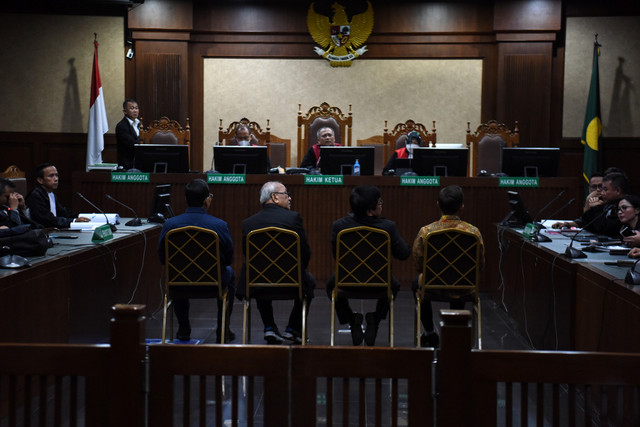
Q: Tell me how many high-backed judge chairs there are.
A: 5